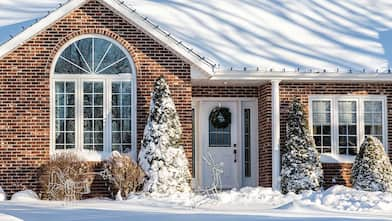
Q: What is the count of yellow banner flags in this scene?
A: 0